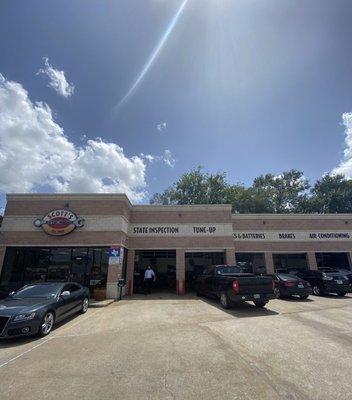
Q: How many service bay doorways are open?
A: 5